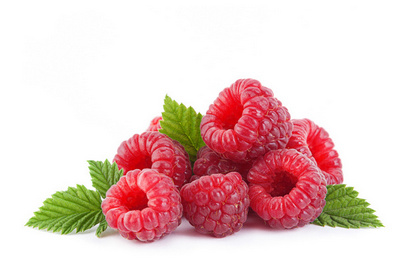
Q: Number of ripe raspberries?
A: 8